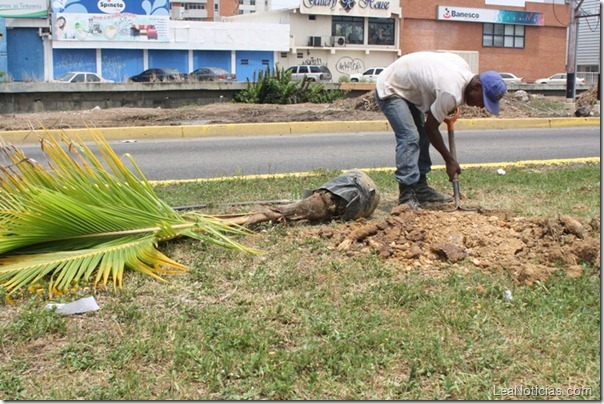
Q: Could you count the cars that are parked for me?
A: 7